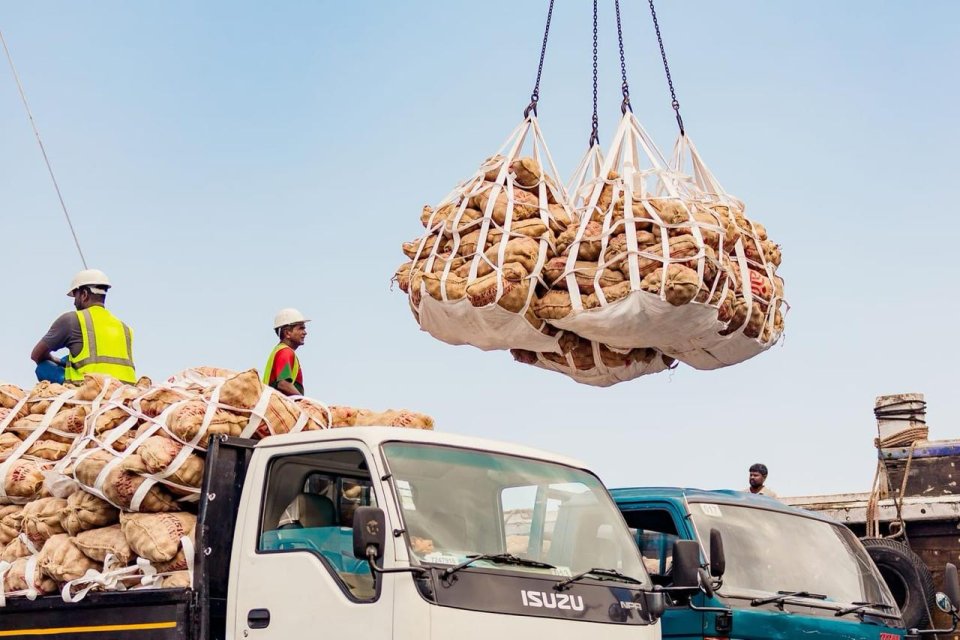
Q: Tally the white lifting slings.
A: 4